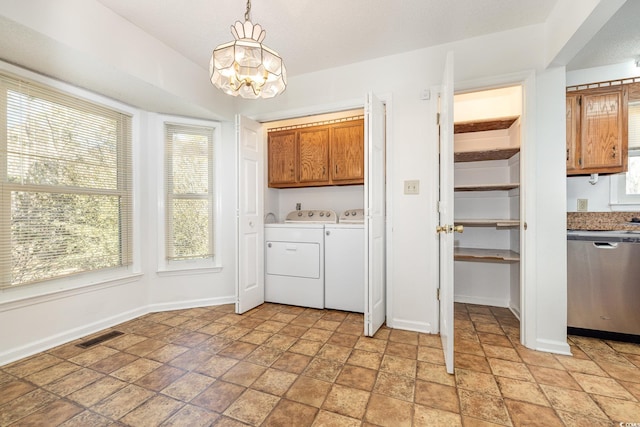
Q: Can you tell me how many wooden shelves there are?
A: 5